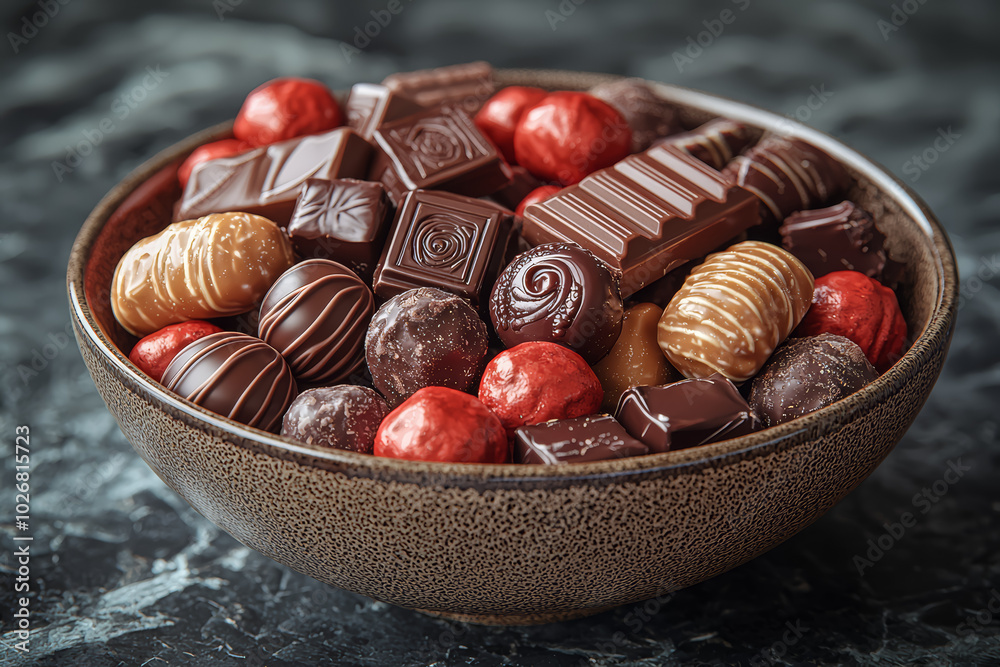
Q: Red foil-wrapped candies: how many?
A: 9